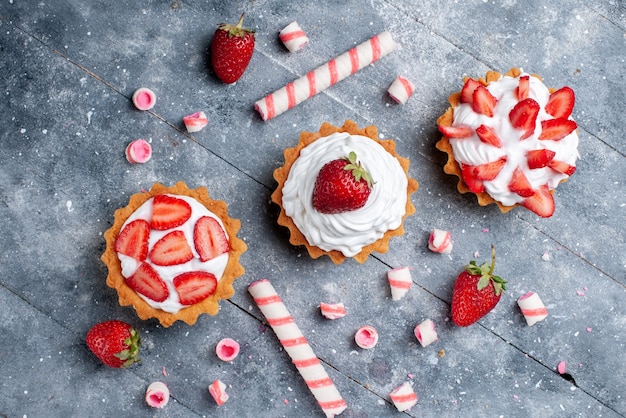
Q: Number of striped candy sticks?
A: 2